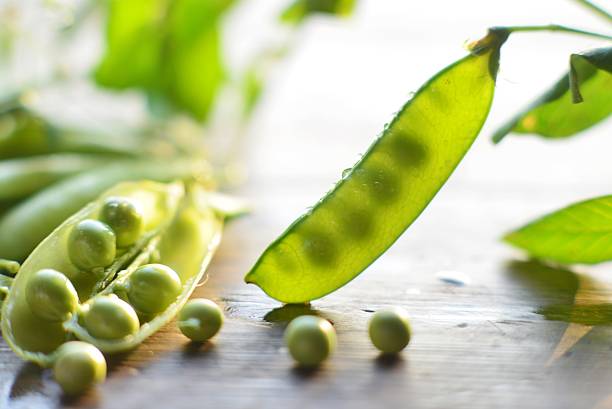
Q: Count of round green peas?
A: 9